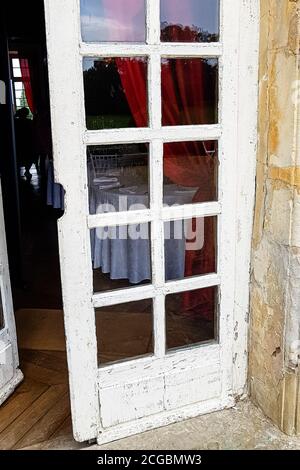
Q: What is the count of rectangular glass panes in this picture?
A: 10